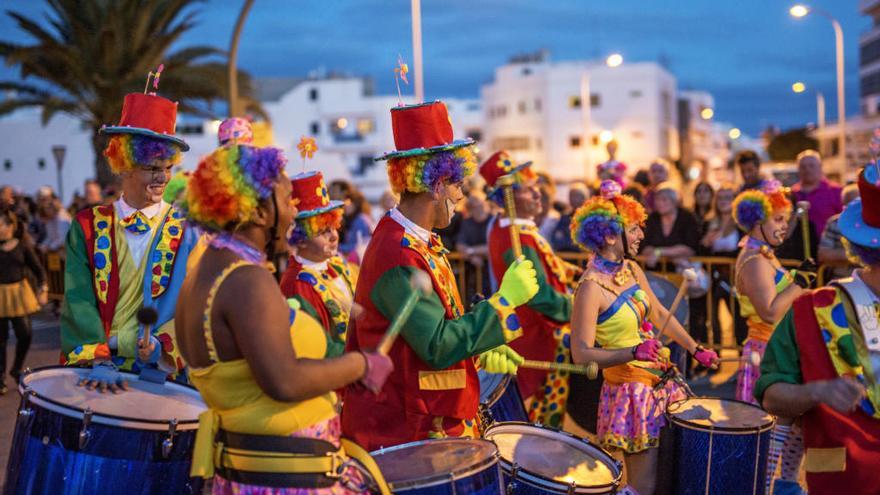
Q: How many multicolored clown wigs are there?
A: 8